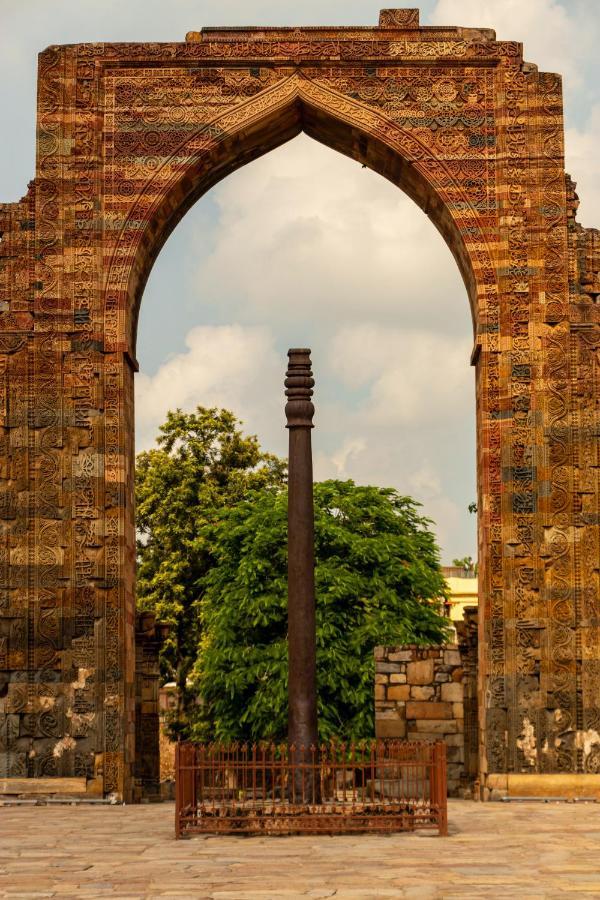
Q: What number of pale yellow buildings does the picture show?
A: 1